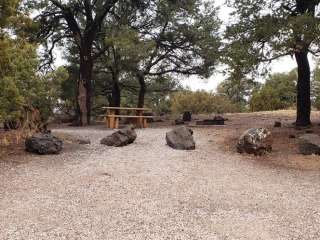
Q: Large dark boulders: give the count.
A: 5